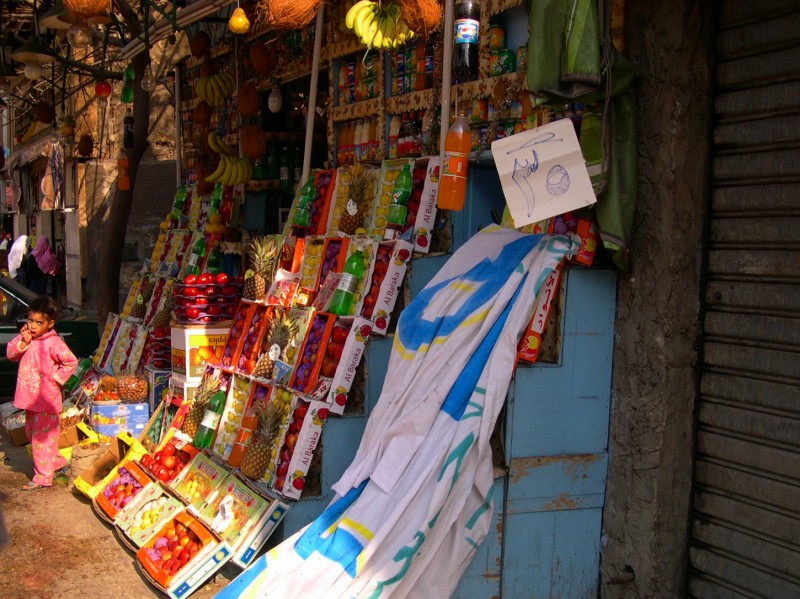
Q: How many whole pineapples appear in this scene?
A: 7